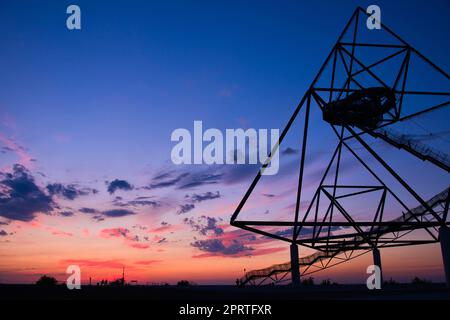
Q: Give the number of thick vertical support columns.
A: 3